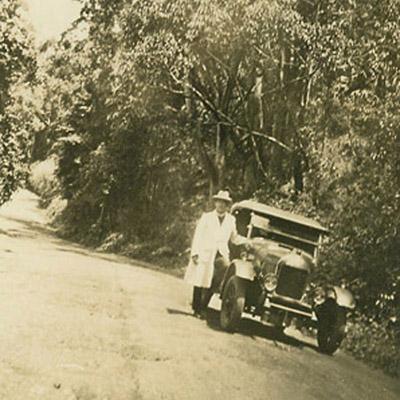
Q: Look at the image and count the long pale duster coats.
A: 1